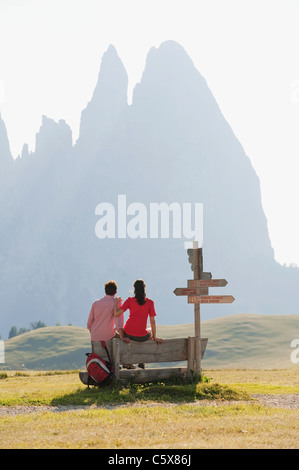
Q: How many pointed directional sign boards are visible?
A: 3